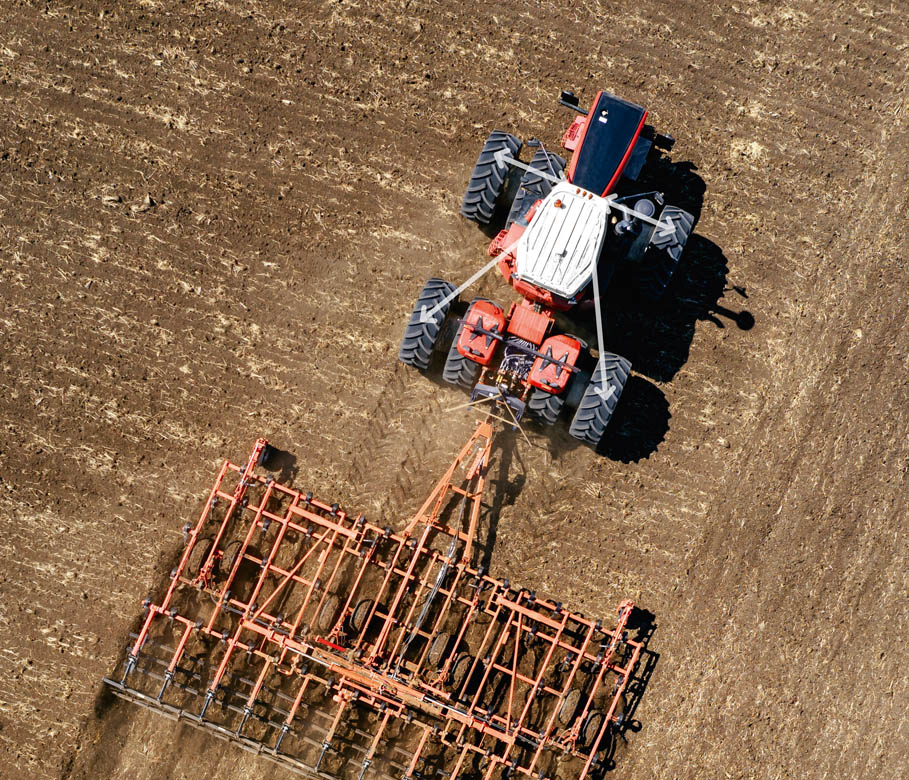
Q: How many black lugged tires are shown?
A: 7